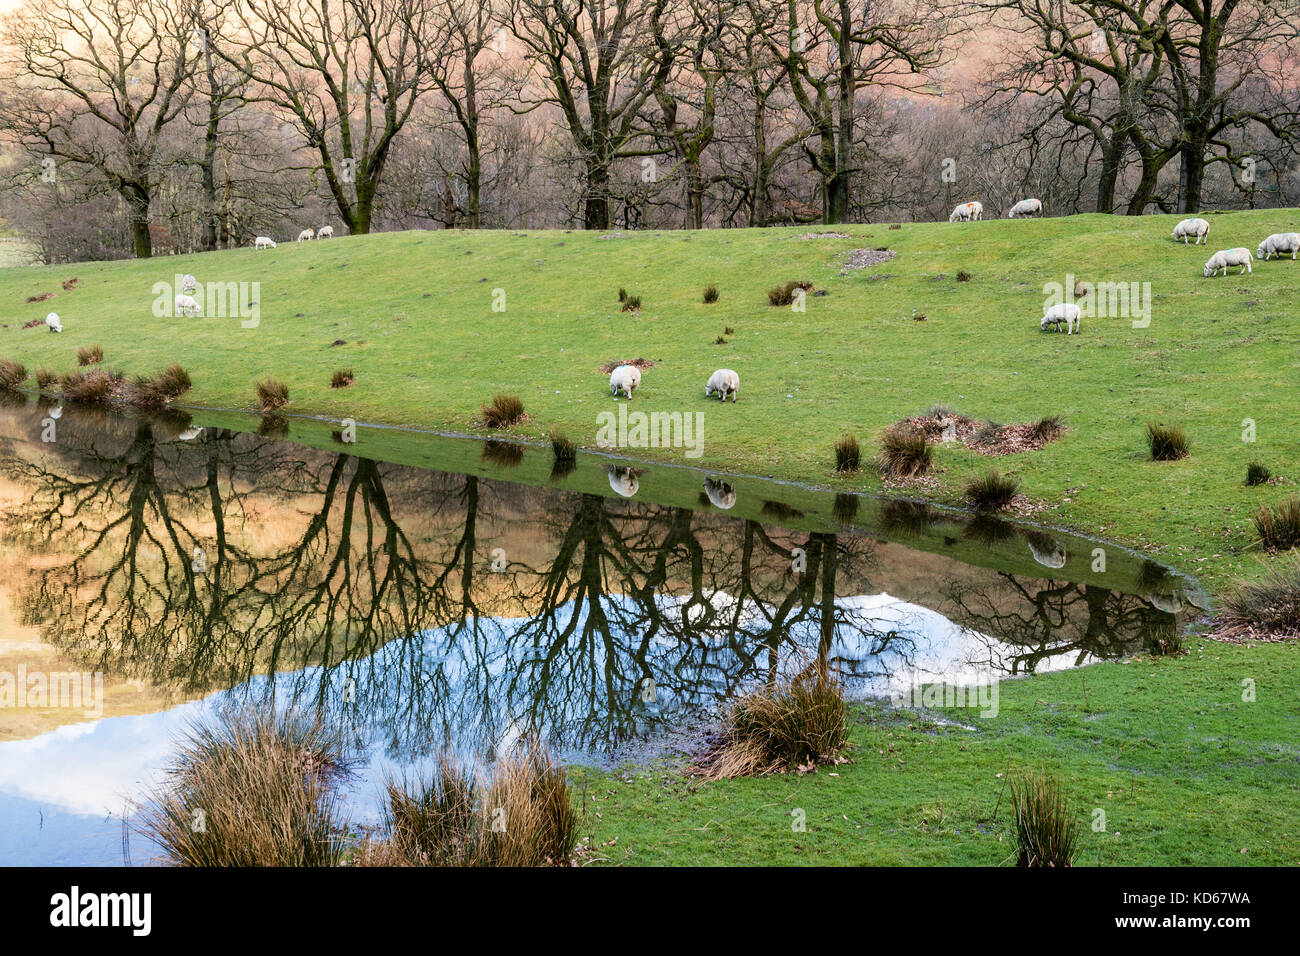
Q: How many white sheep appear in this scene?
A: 14